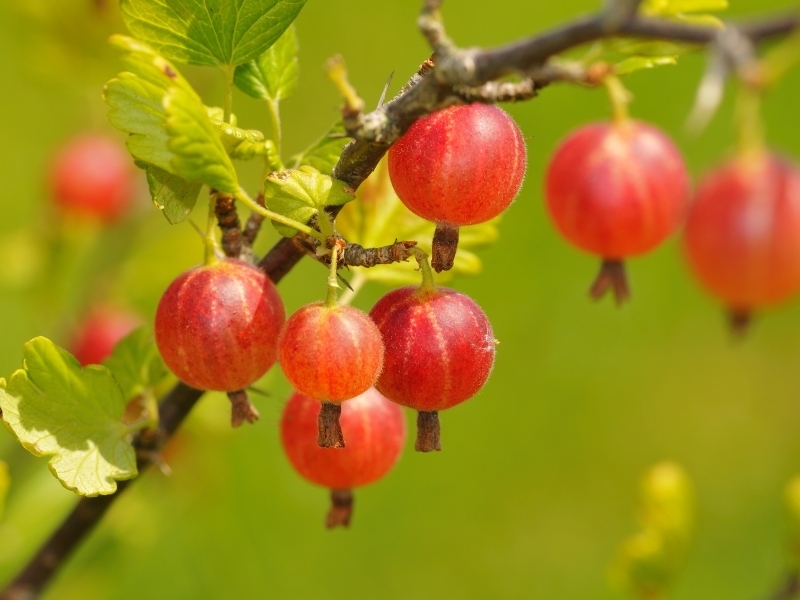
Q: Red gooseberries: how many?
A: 9